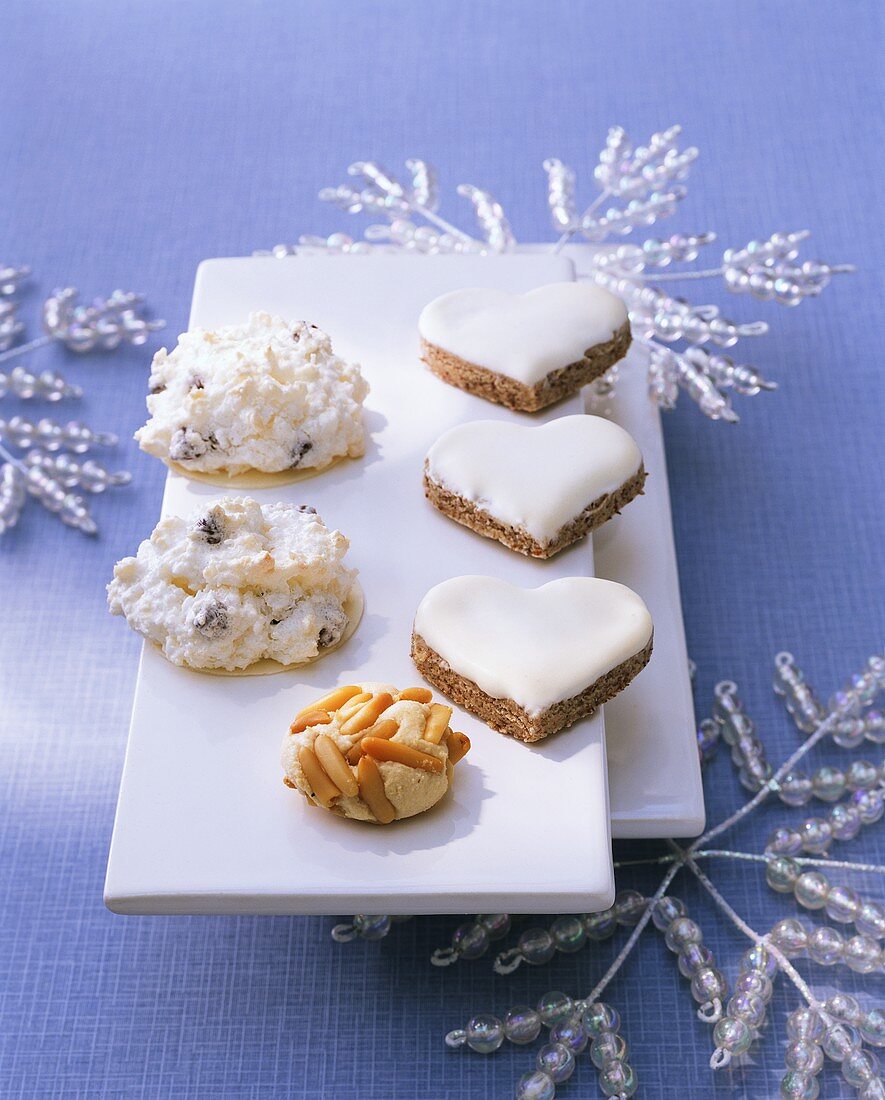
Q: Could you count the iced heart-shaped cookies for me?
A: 3